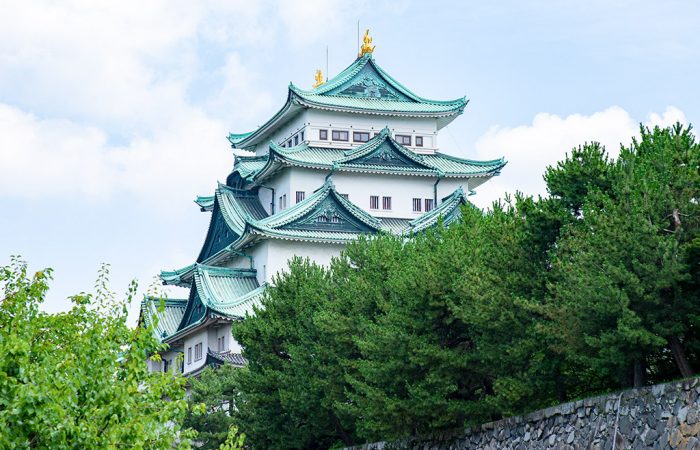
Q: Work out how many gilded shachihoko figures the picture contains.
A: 2